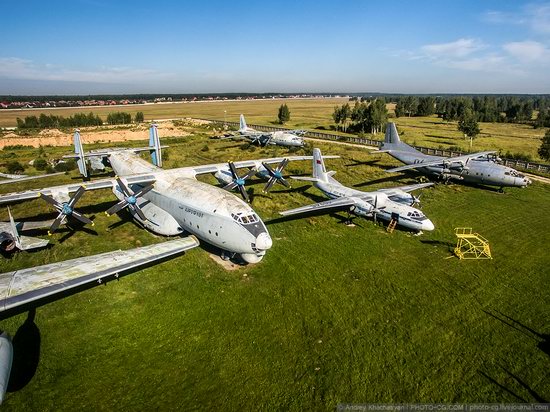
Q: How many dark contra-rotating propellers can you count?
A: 4